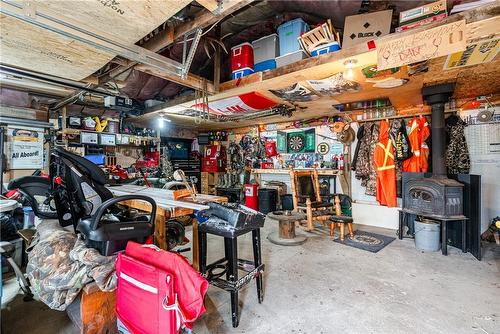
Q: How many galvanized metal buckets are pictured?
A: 1